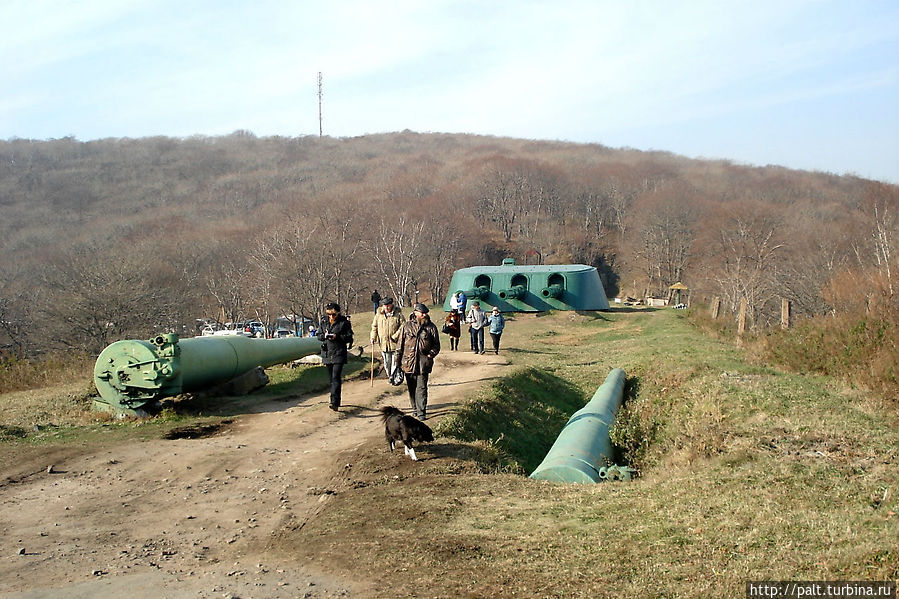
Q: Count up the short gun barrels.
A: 3